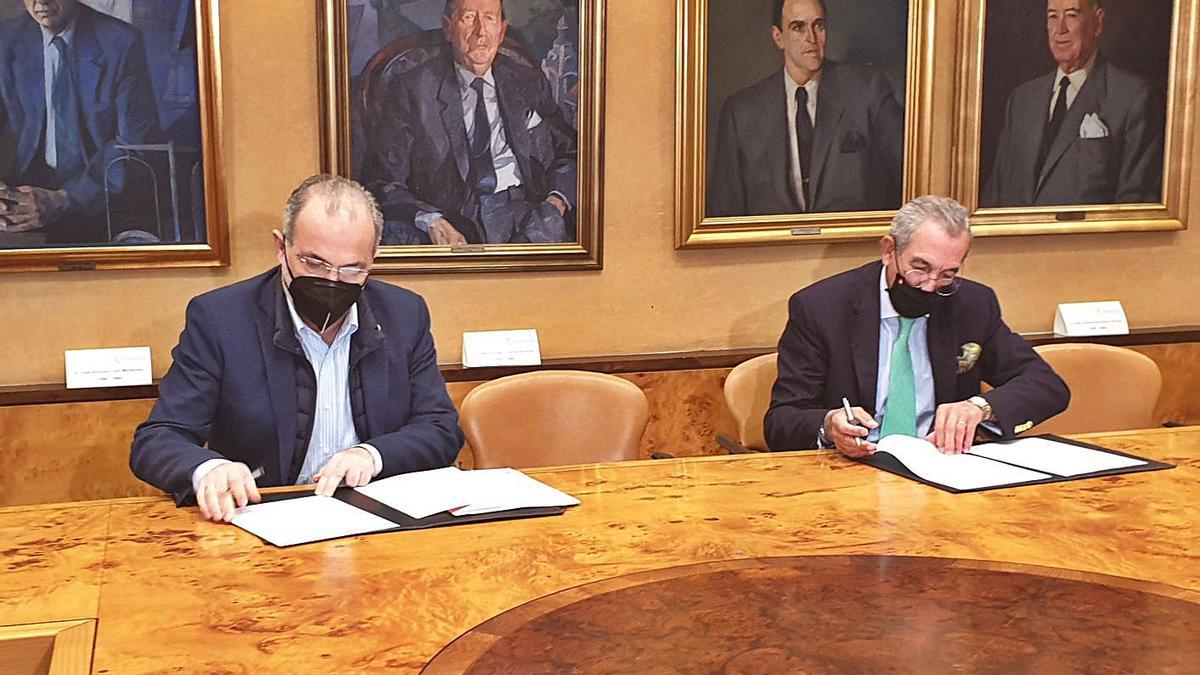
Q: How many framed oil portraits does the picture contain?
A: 4